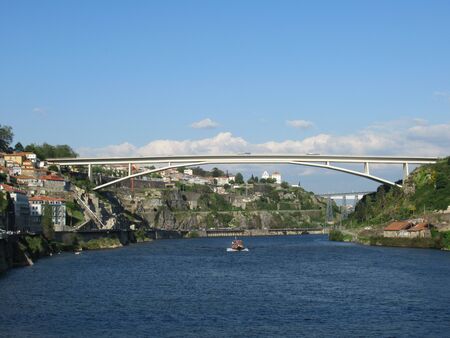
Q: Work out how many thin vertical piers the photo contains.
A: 6